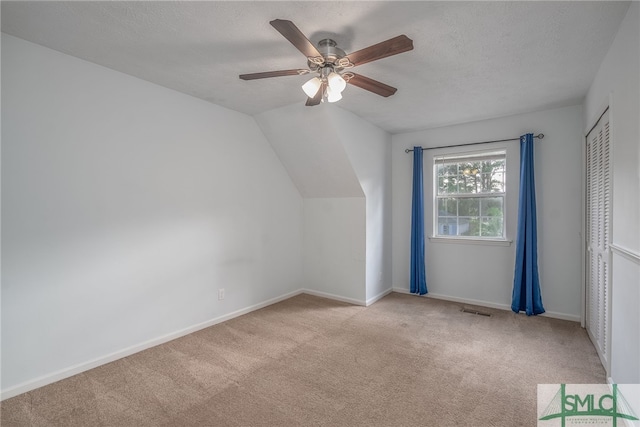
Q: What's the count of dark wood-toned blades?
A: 5